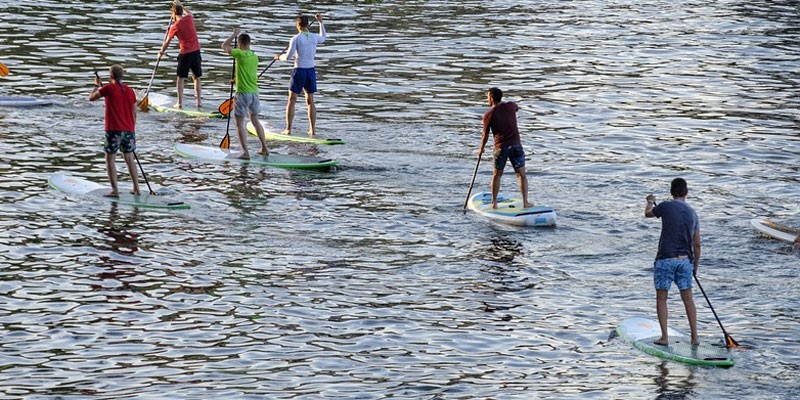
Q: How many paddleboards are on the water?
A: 8